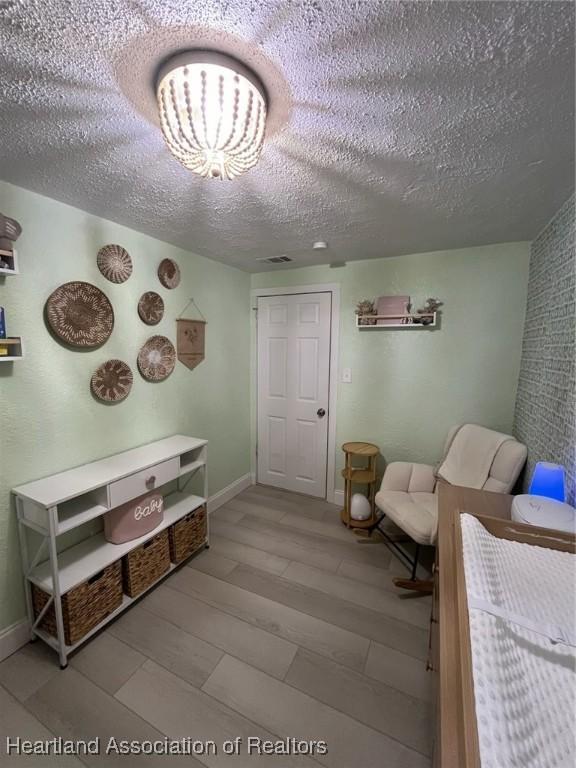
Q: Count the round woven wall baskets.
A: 6